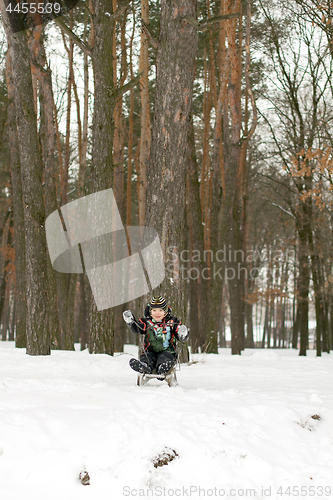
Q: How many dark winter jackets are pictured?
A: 1